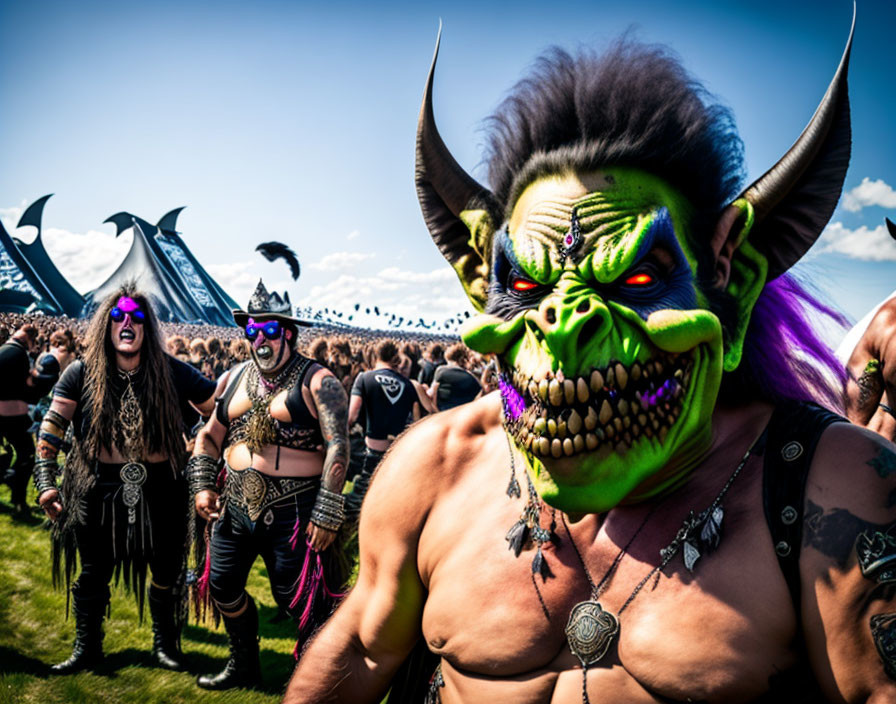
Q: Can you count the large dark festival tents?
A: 2